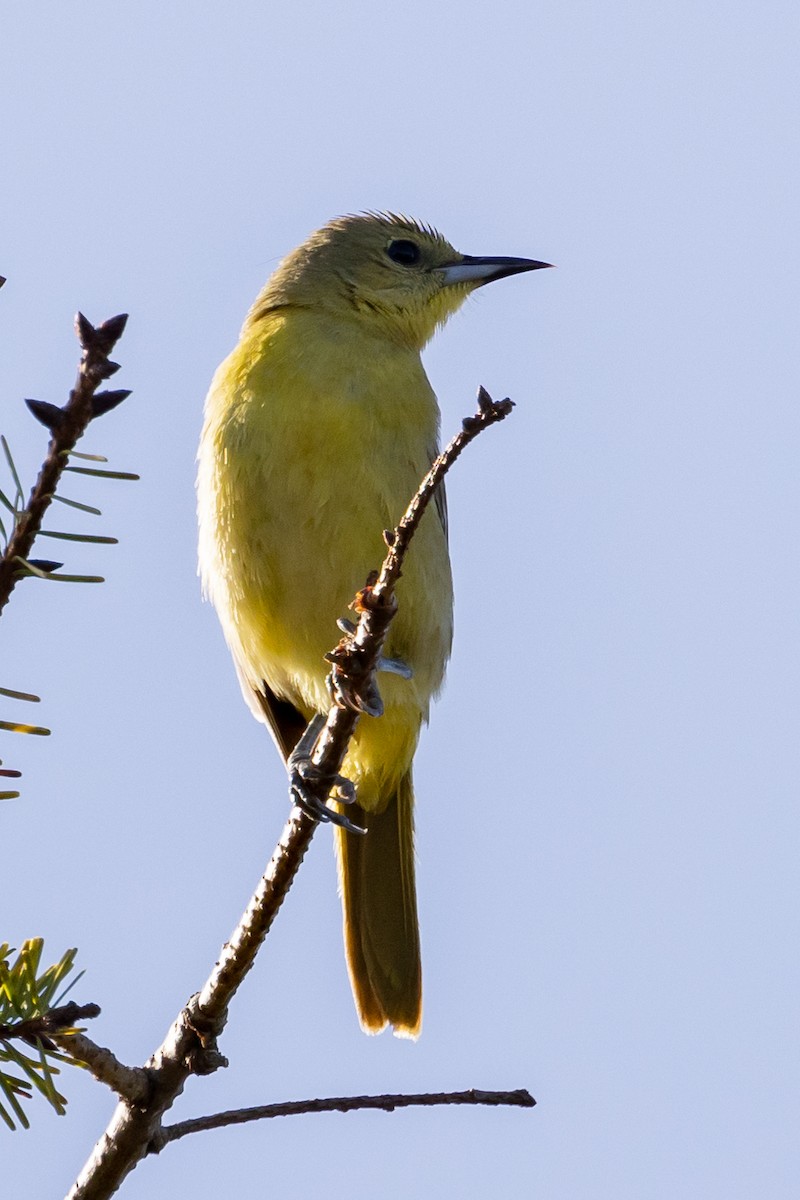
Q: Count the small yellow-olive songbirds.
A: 1